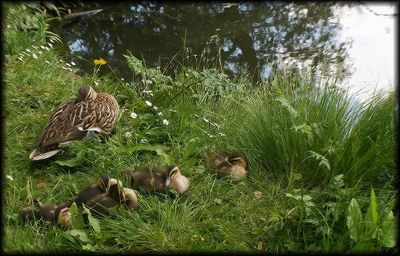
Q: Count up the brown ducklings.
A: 5